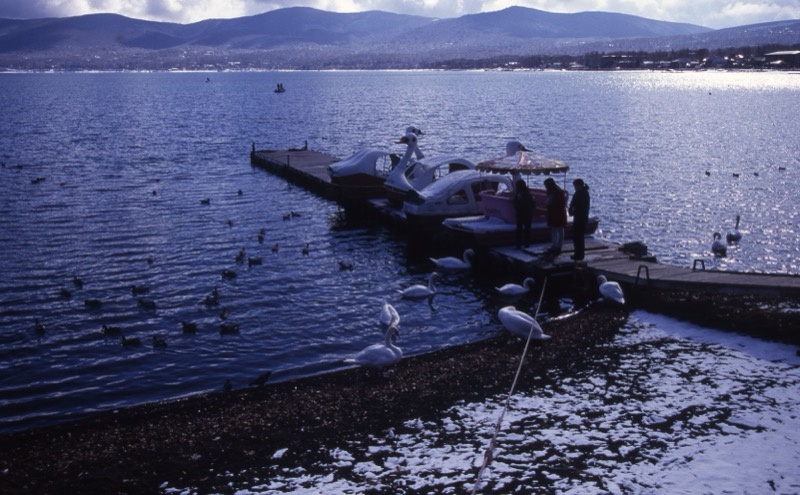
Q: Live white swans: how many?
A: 9